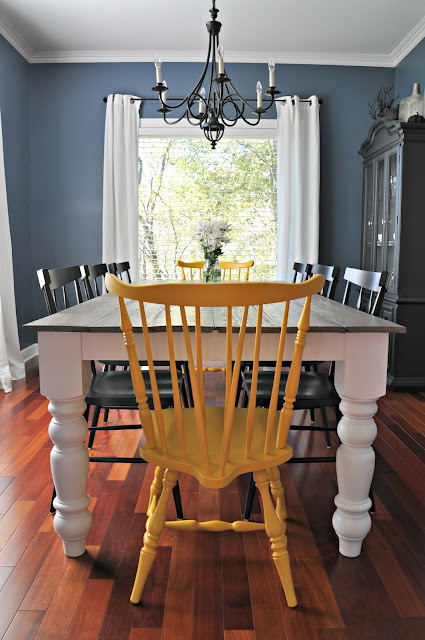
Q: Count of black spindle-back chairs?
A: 6